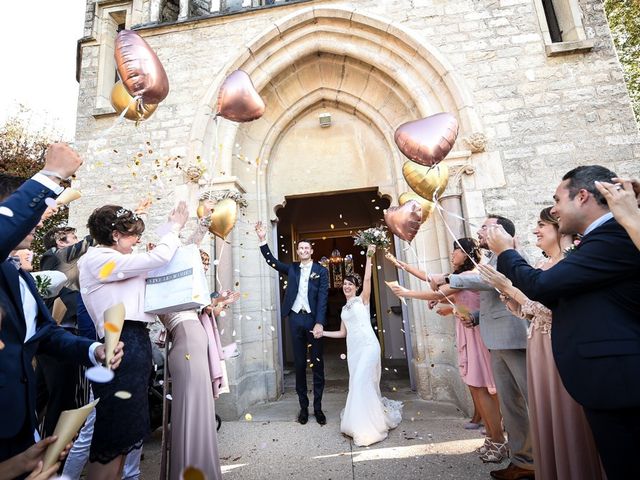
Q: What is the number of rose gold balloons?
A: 4